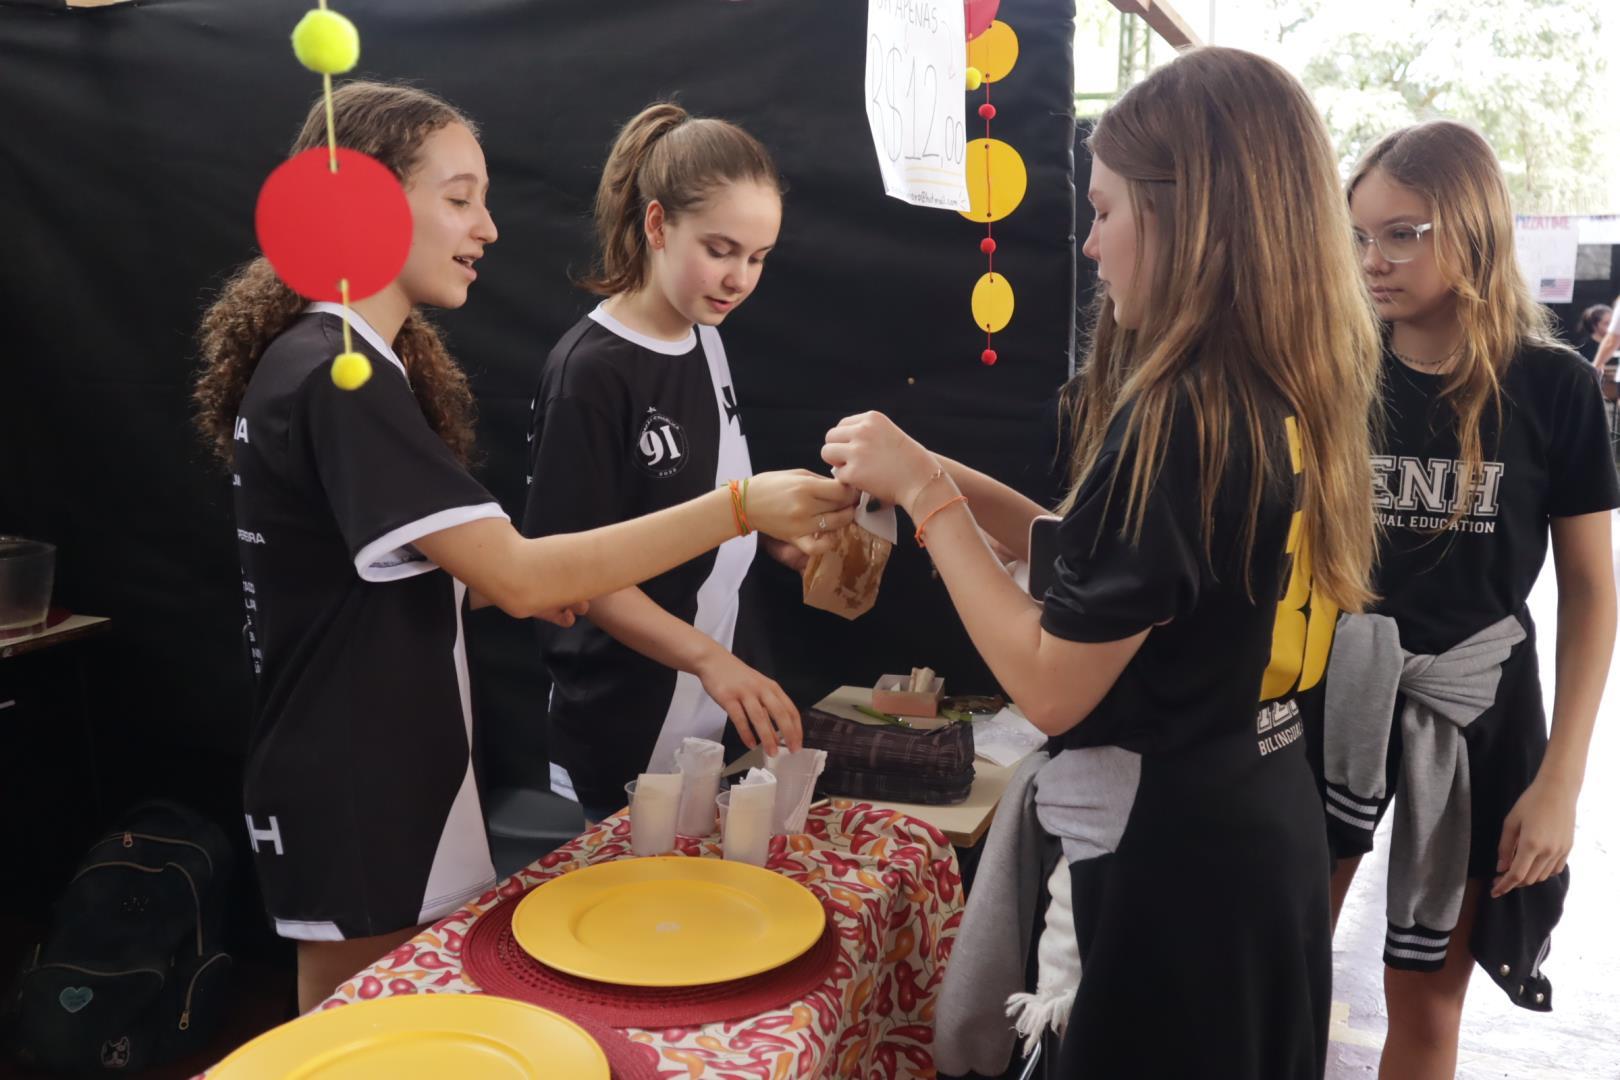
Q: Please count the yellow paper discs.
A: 3